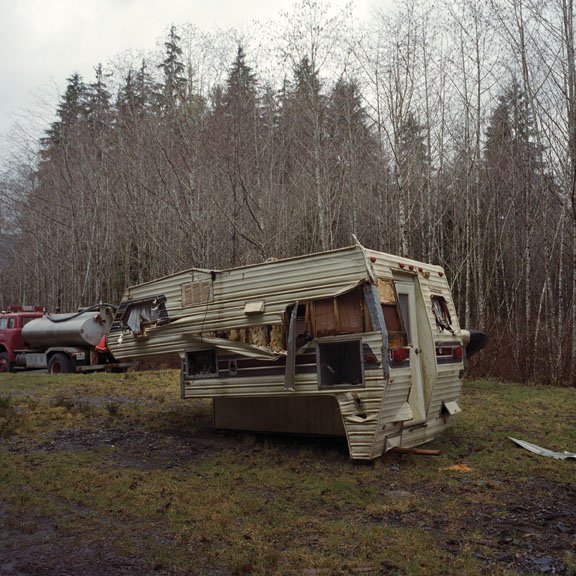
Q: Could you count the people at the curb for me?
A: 0